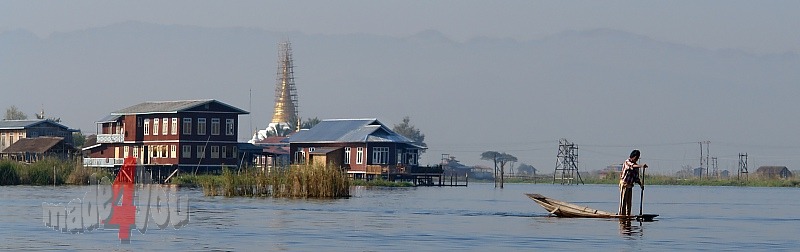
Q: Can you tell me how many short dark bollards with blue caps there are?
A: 0